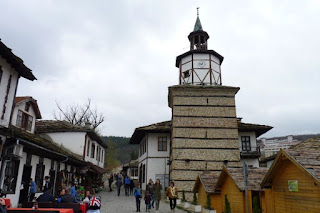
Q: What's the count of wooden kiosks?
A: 3